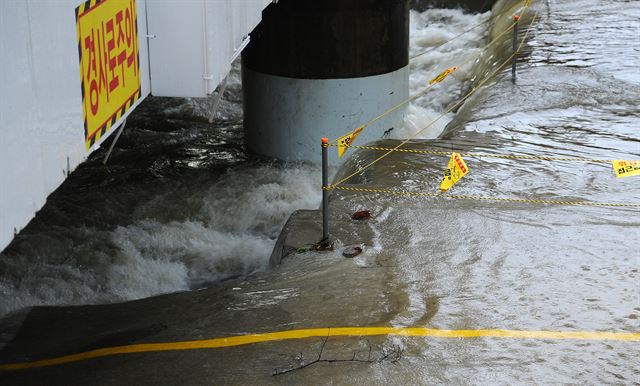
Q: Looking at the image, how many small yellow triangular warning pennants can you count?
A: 4